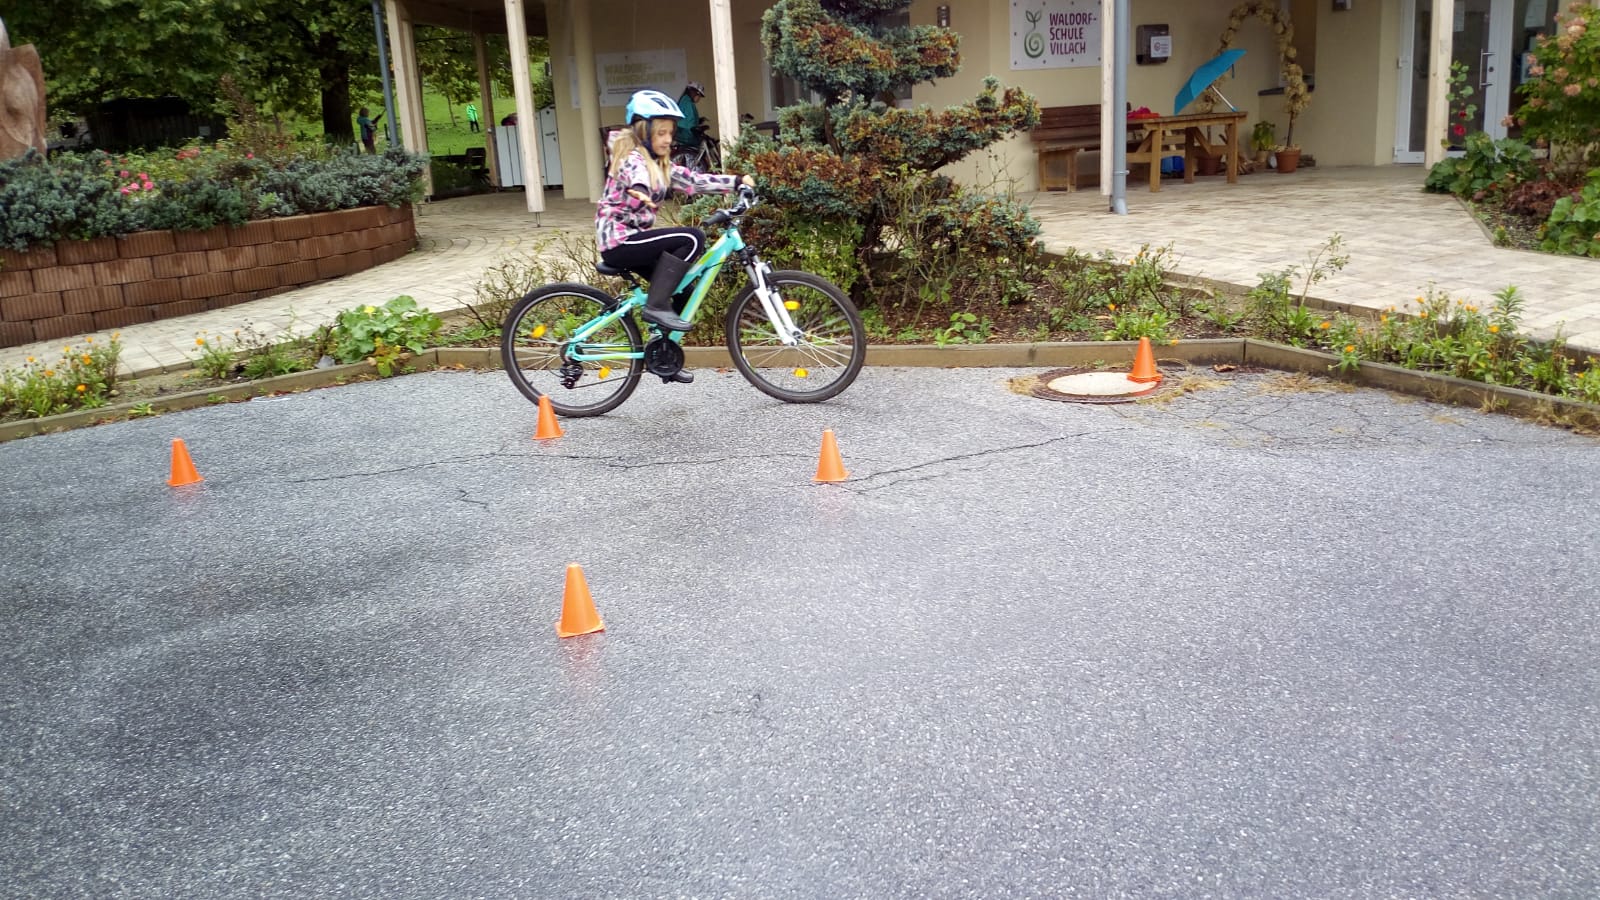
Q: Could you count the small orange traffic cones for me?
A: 5